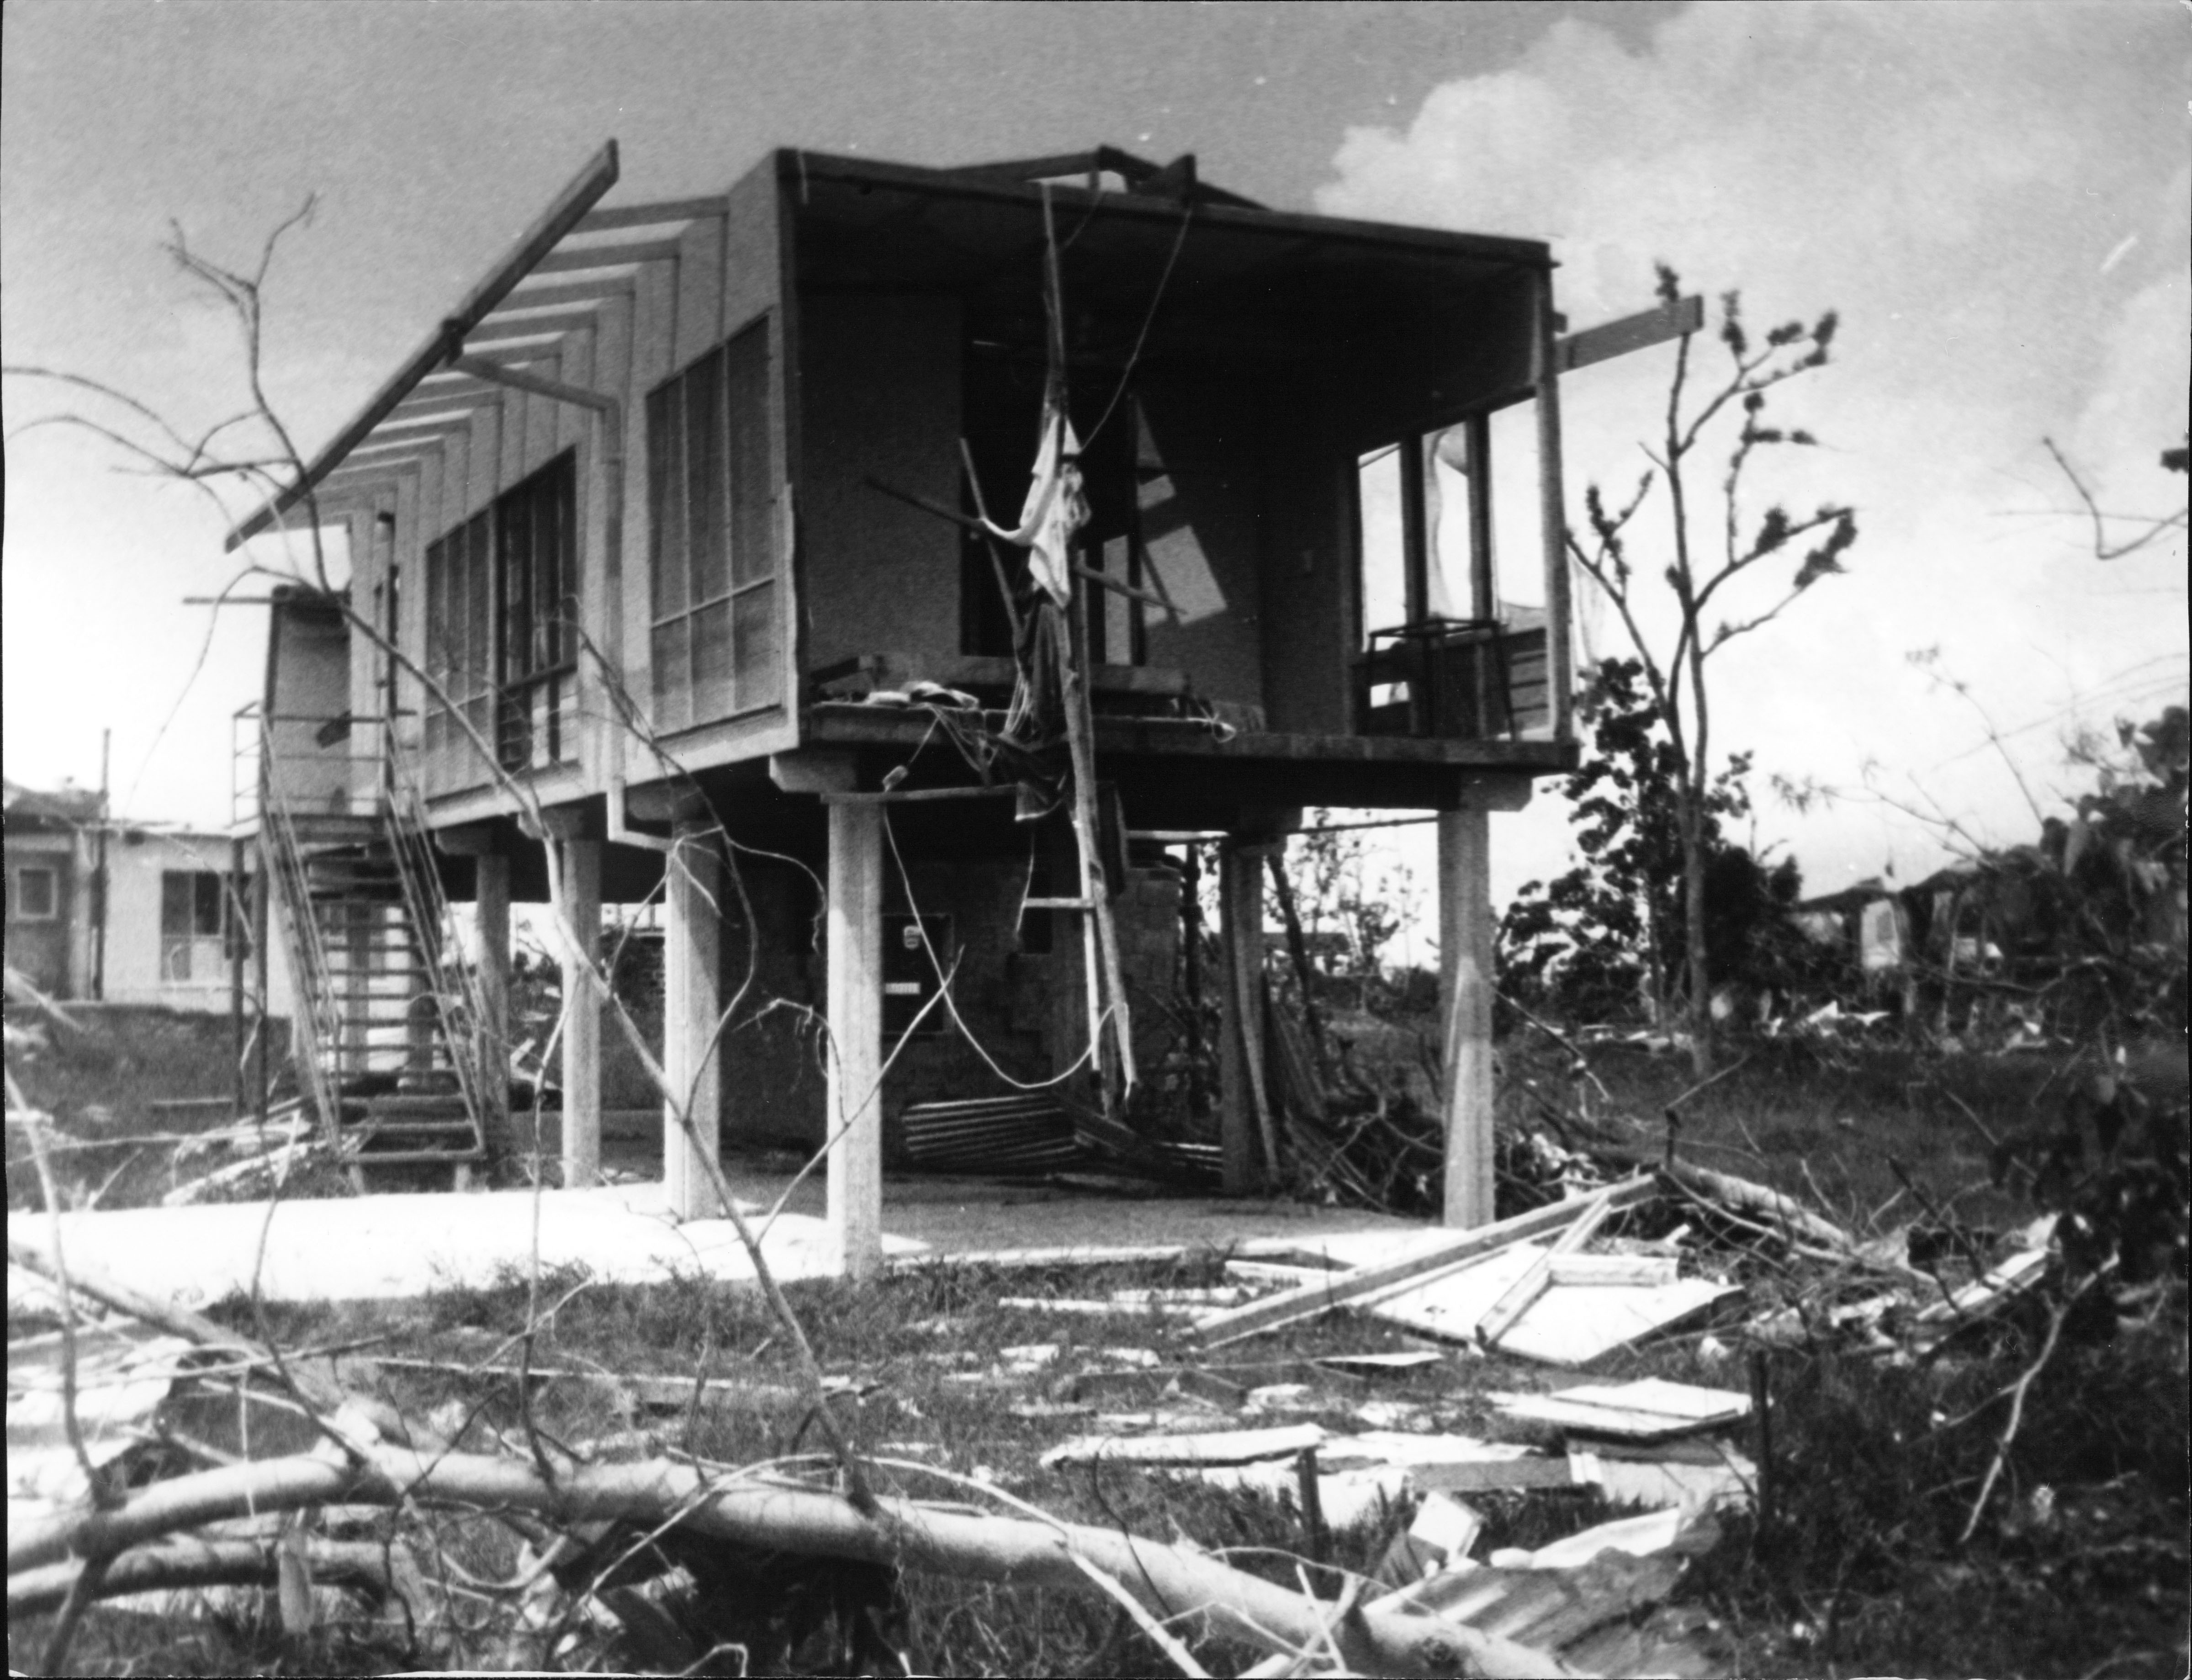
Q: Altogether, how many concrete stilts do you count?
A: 6